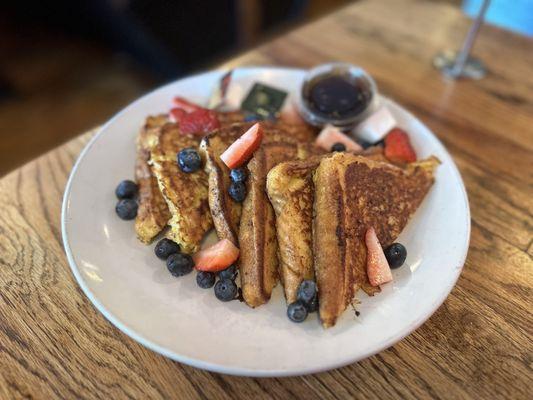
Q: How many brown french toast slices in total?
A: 6